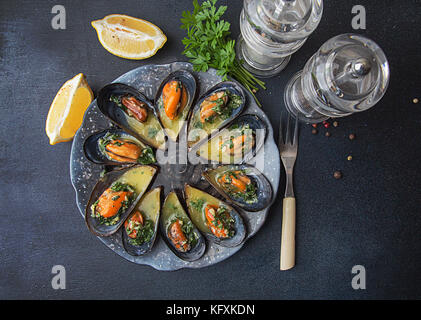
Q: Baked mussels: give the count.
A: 10